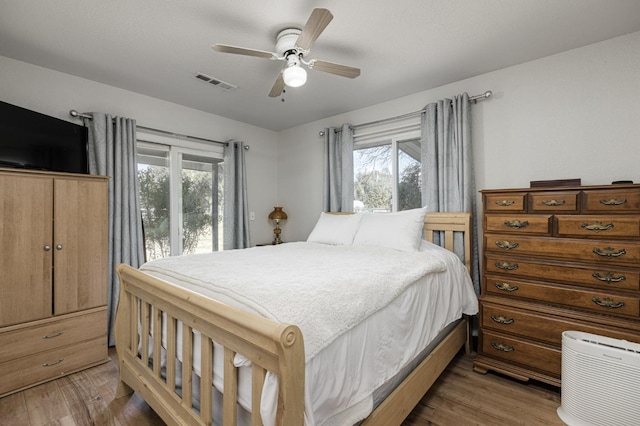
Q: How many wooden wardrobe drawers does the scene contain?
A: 2